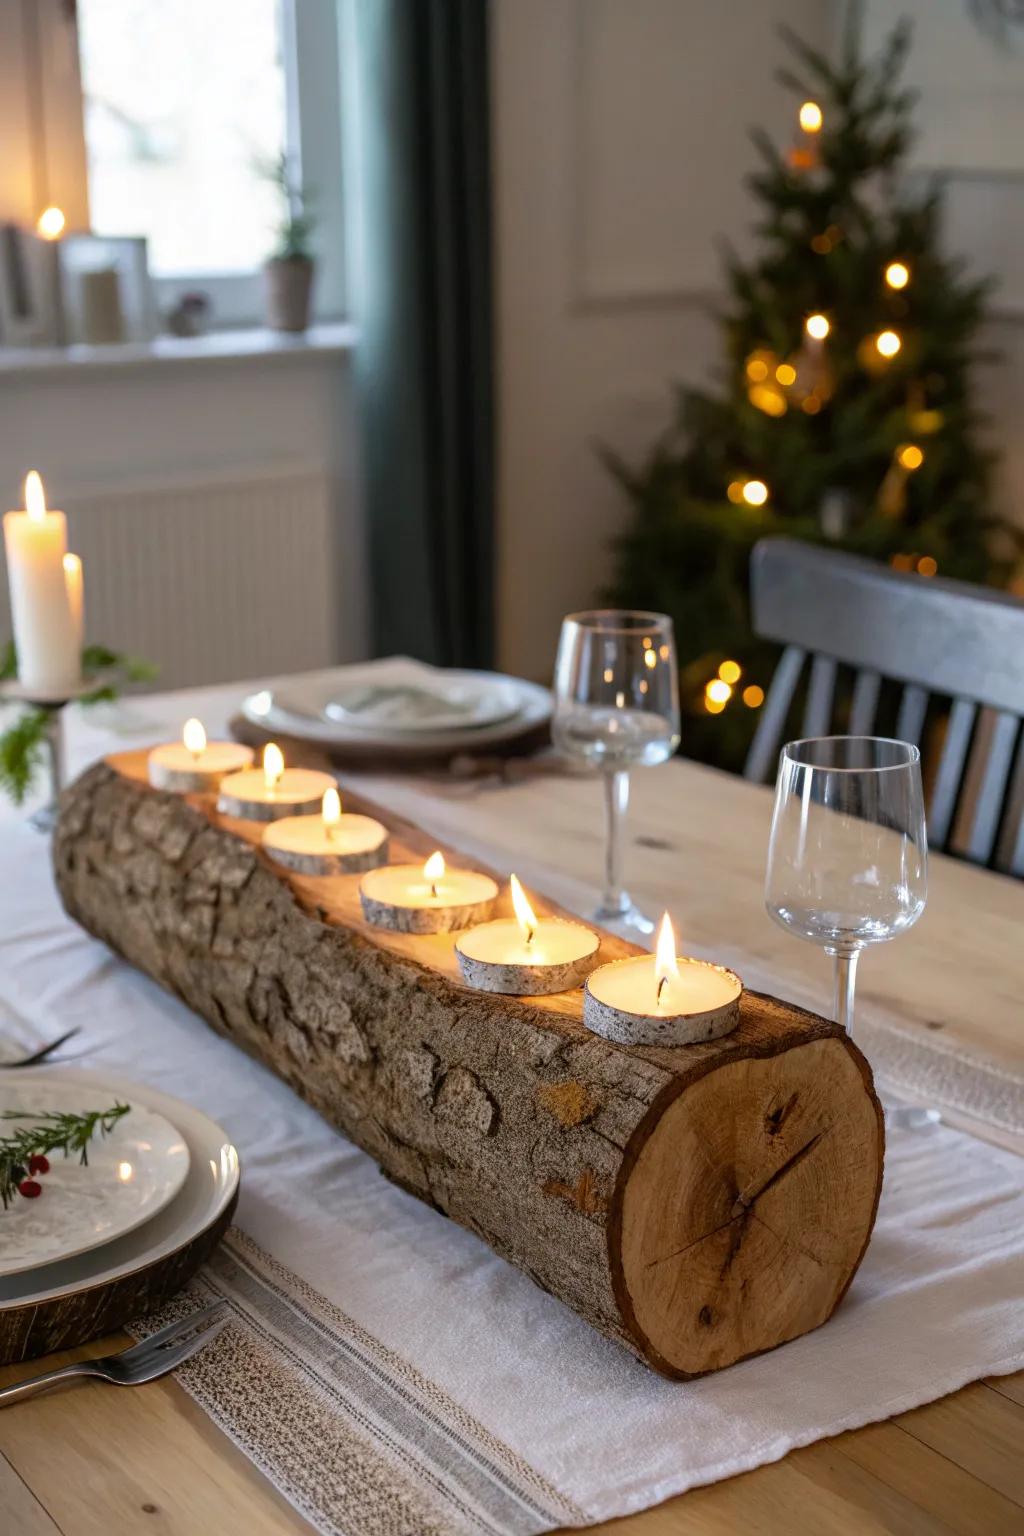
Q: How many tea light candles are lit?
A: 6